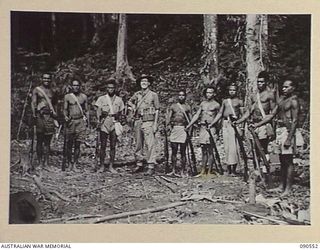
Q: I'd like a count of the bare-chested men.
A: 7